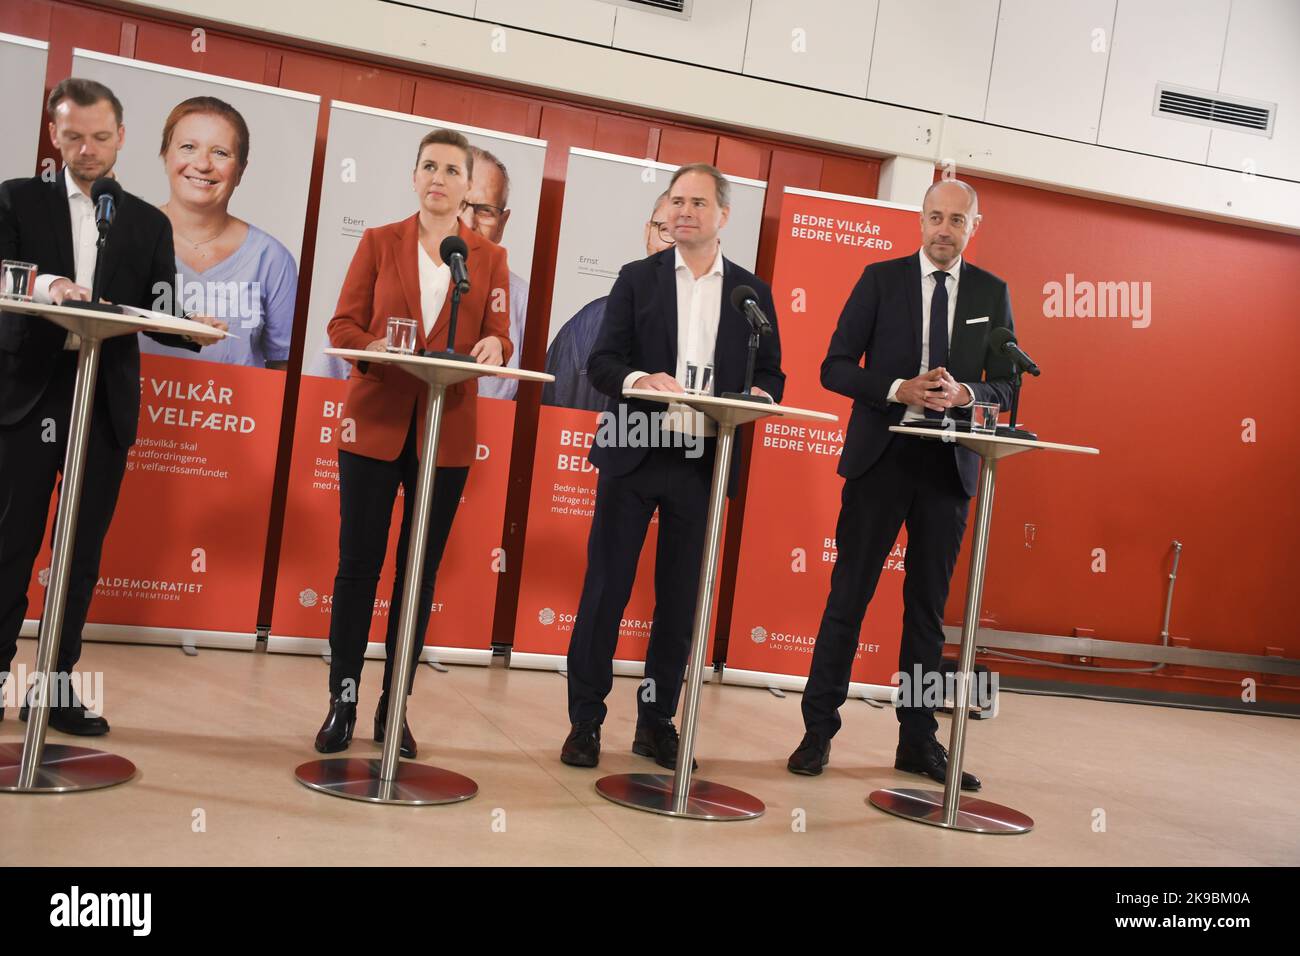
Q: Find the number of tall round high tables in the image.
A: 4